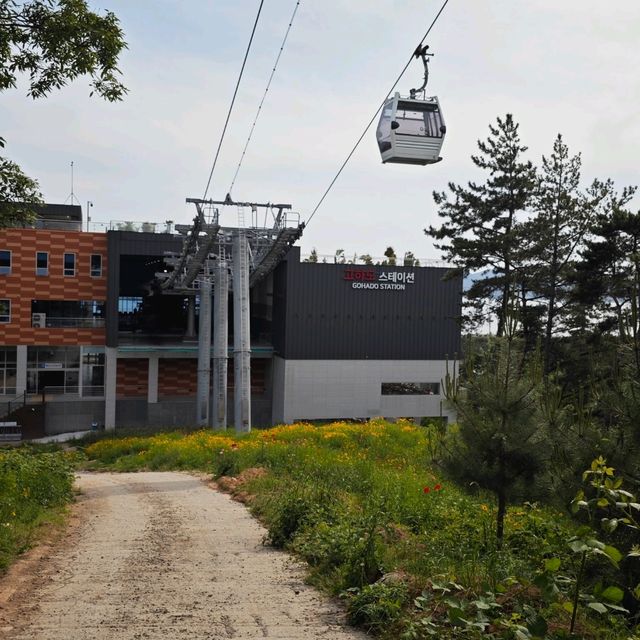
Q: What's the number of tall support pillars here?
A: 3